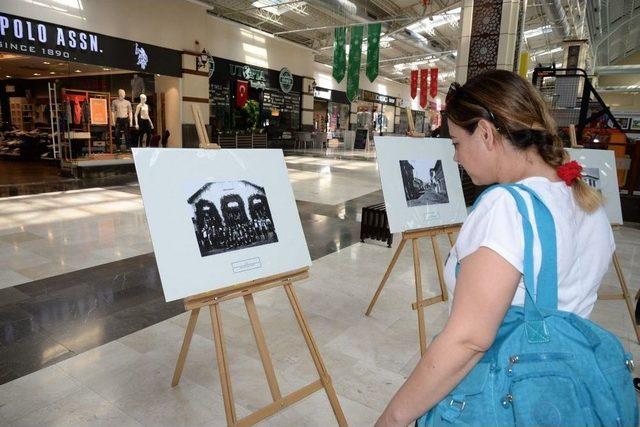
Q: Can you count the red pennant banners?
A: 3